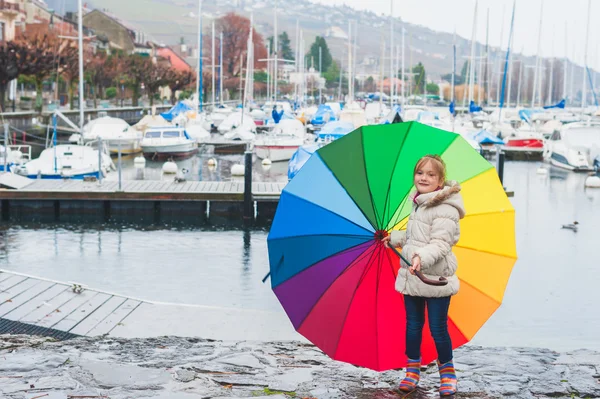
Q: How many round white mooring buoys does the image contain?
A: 7